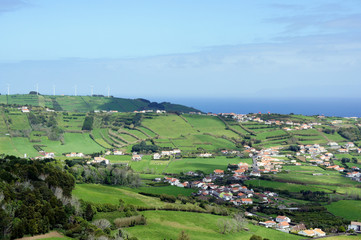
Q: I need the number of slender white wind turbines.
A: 6